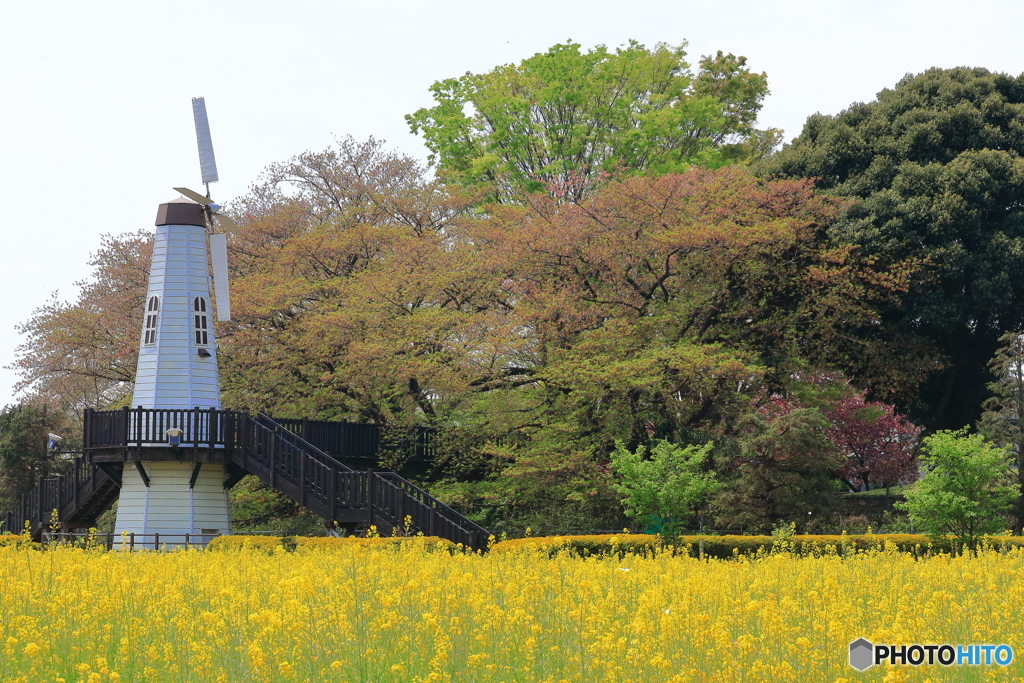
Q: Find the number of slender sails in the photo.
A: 4